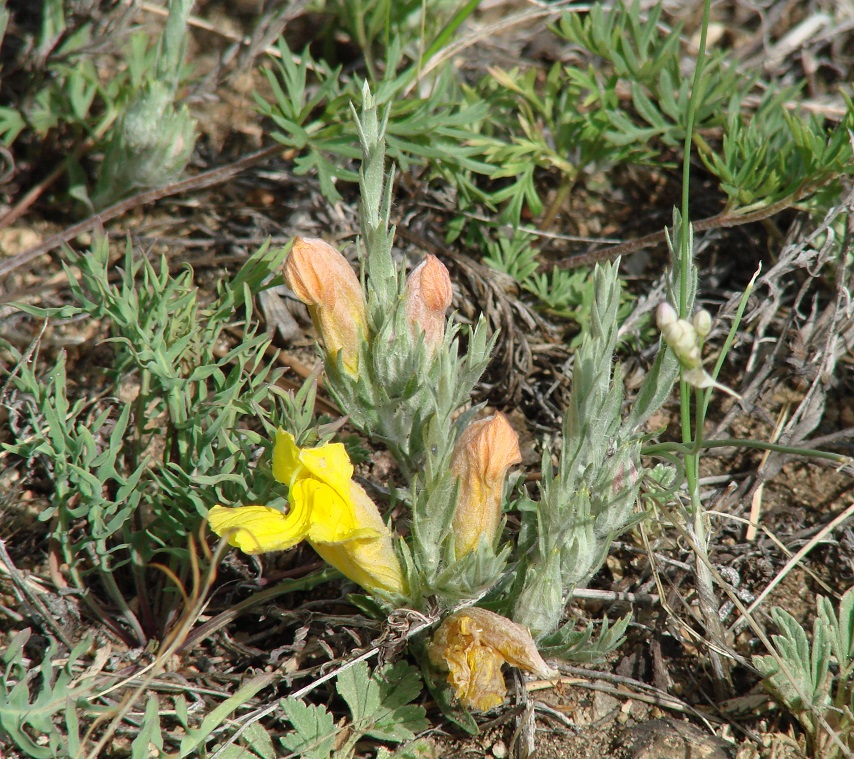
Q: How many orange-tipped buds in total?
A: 3